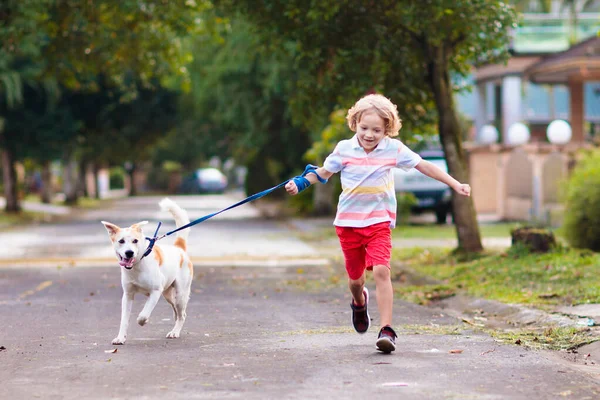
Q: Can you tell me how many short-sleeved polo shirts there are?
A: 1